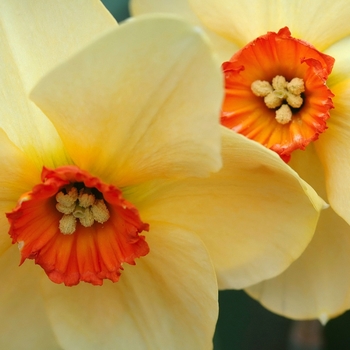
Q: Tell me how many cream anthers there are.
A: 12